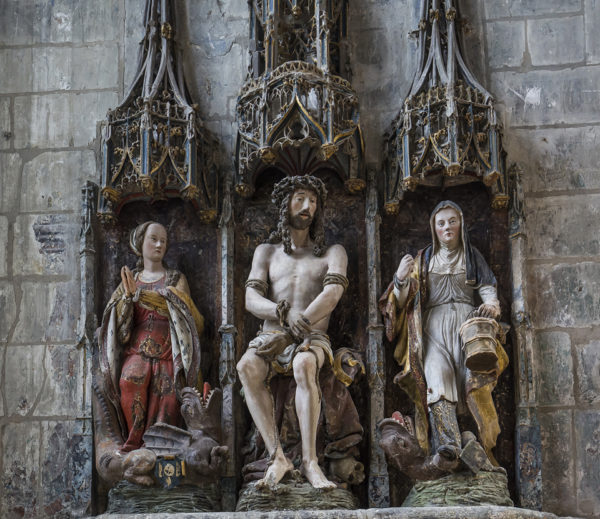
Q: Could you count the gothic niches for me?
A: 3